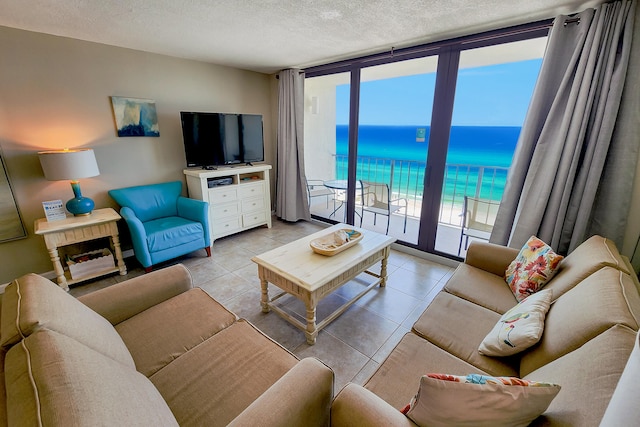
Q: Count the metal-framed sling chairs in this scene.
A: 3